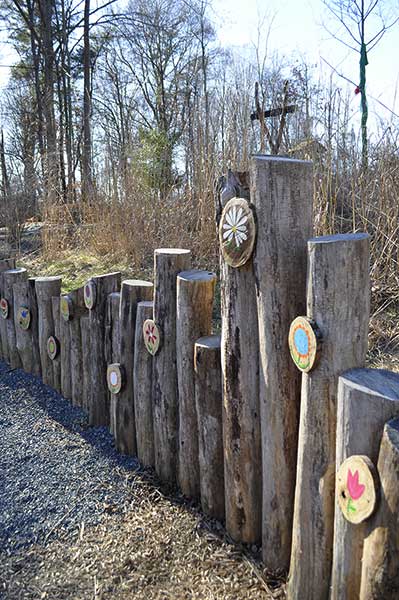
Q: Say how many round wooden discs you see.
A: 10